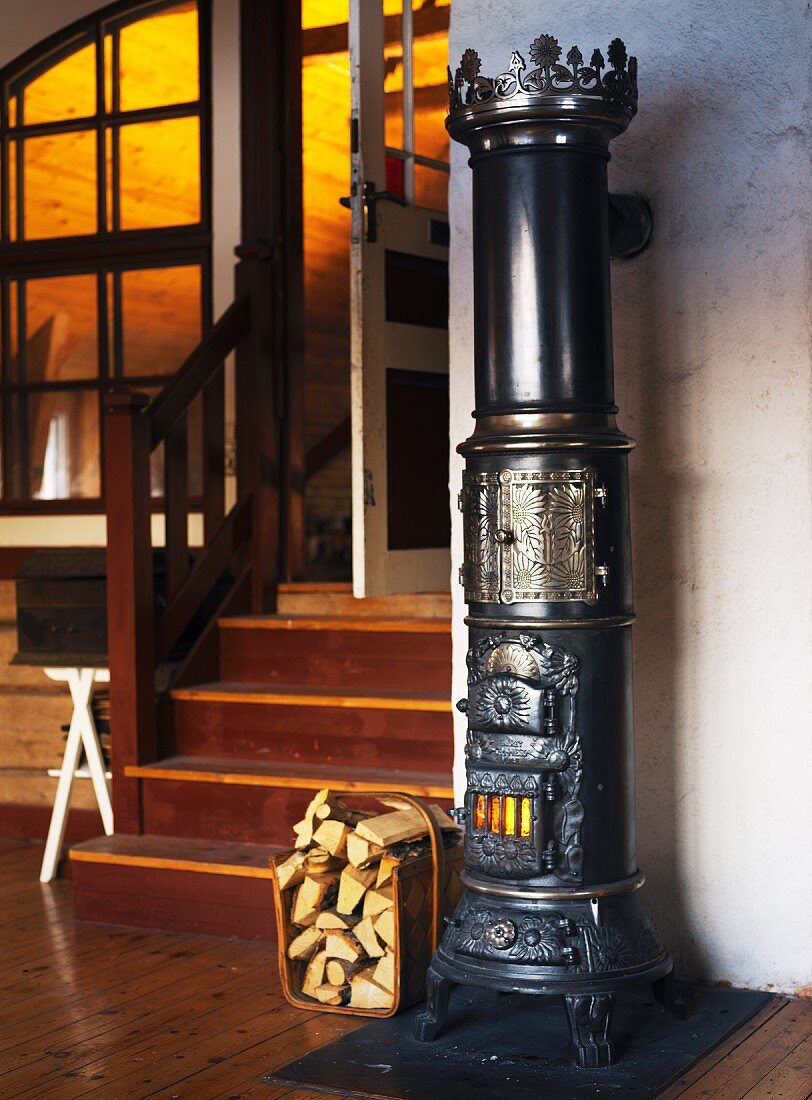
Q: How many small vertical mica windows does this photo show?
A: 4